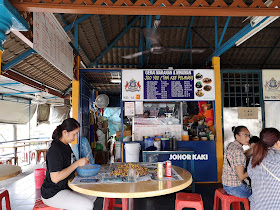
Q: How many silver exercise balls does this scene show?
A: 0